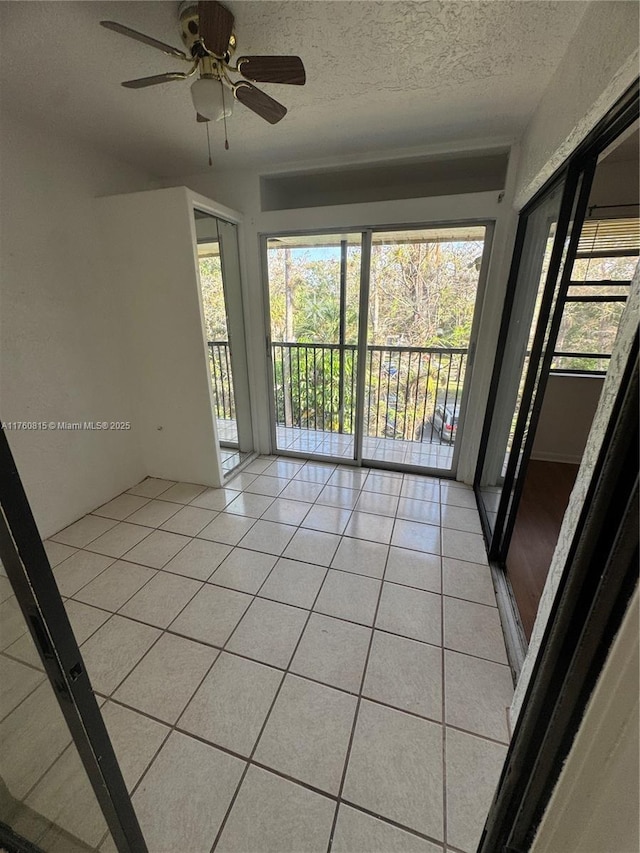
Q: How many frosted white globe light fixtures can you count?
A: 1